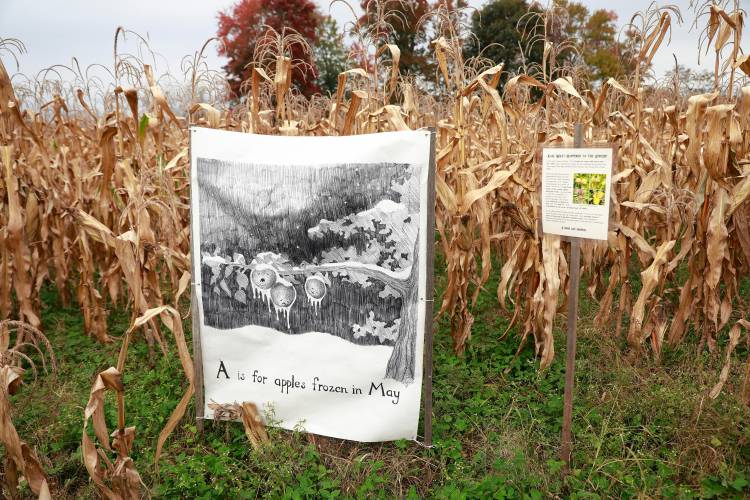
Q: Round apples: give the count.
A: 3